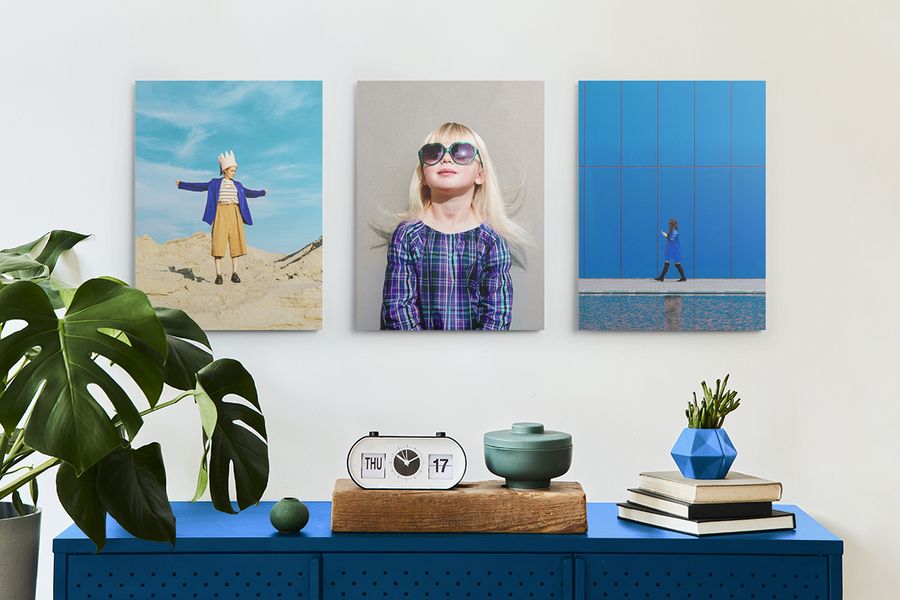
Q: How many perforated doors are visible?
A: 3